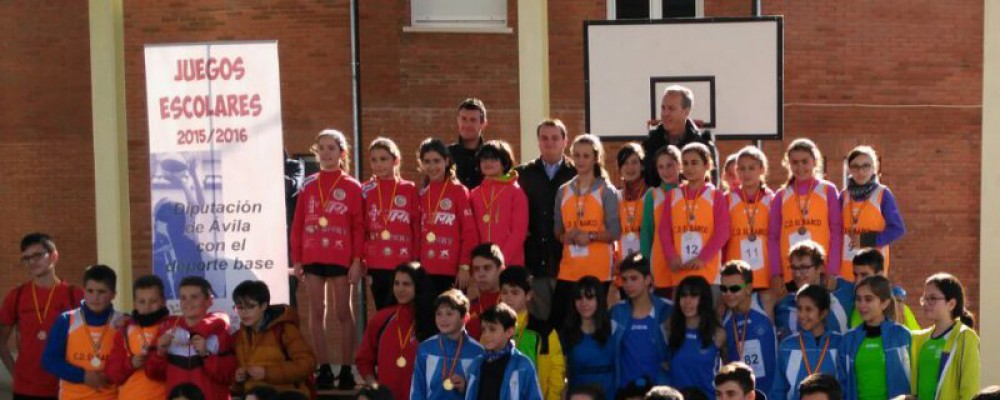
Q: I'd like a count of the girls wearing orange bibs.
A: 7